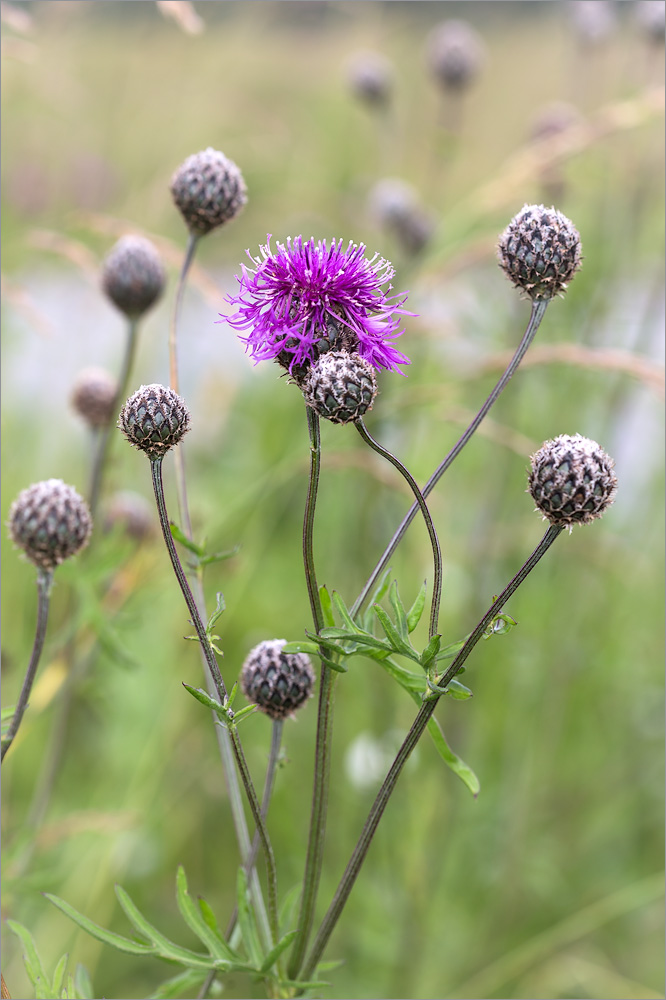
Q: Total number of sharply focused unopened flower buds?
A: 4